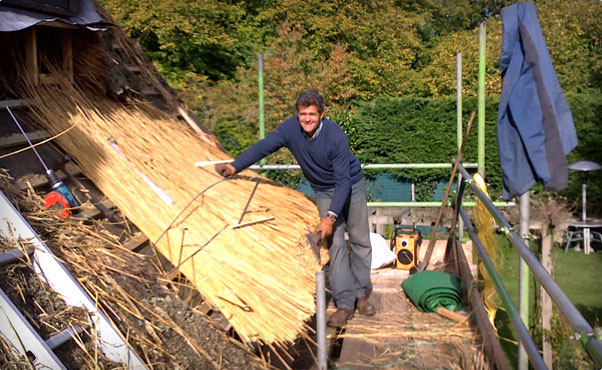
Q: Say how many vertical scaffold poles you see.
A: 5